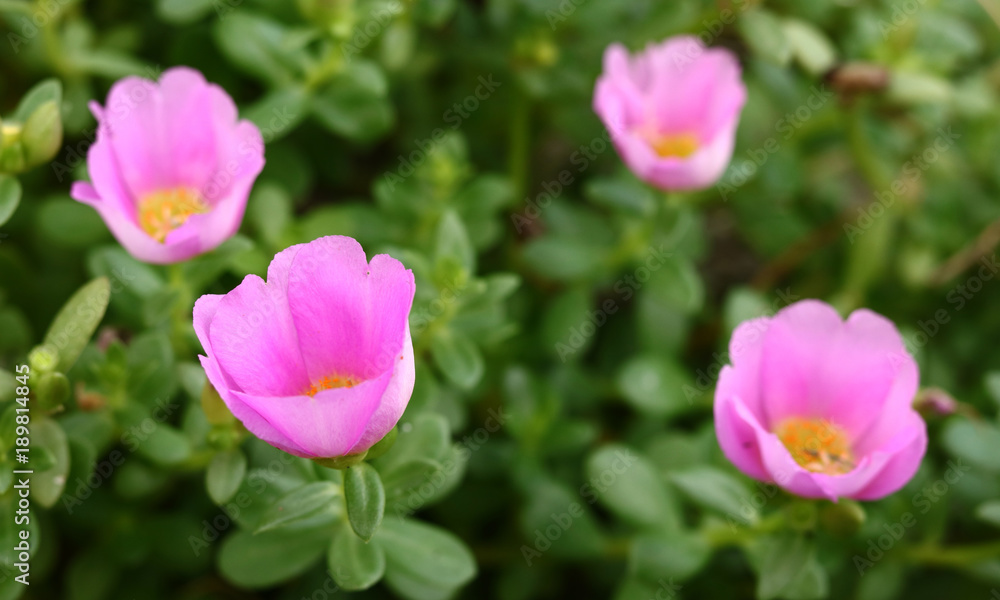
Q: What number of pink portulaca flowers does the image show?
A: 4